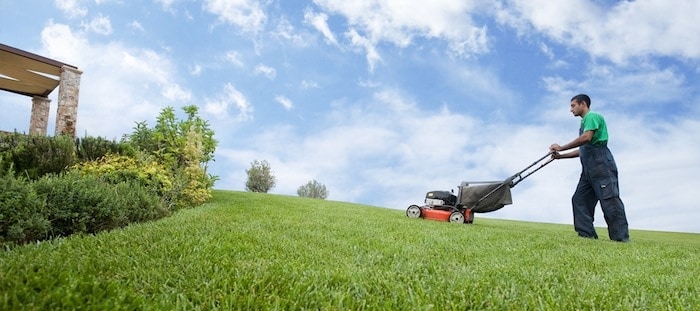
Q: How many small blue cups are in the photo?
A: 0